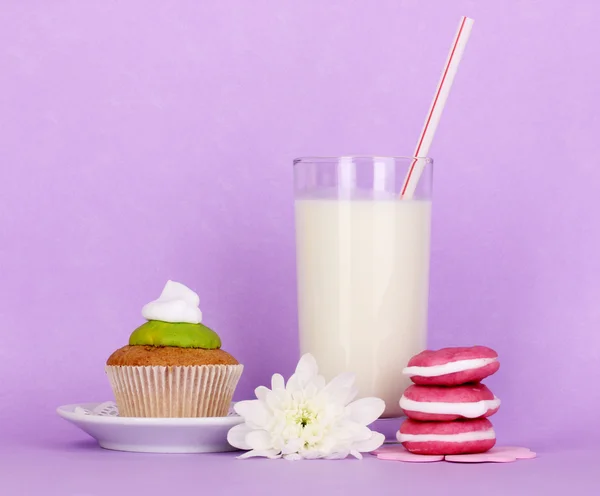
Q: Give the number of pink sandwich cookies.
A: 3